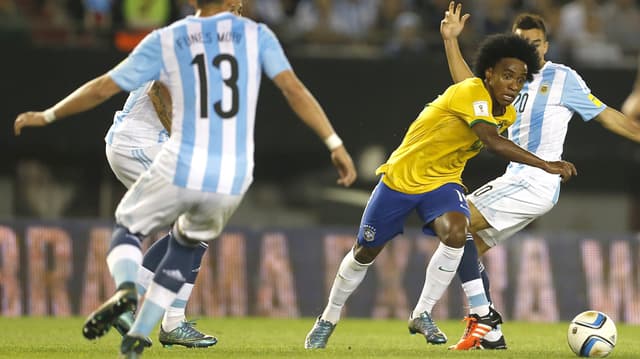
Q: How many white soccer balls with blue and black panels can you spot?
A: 1